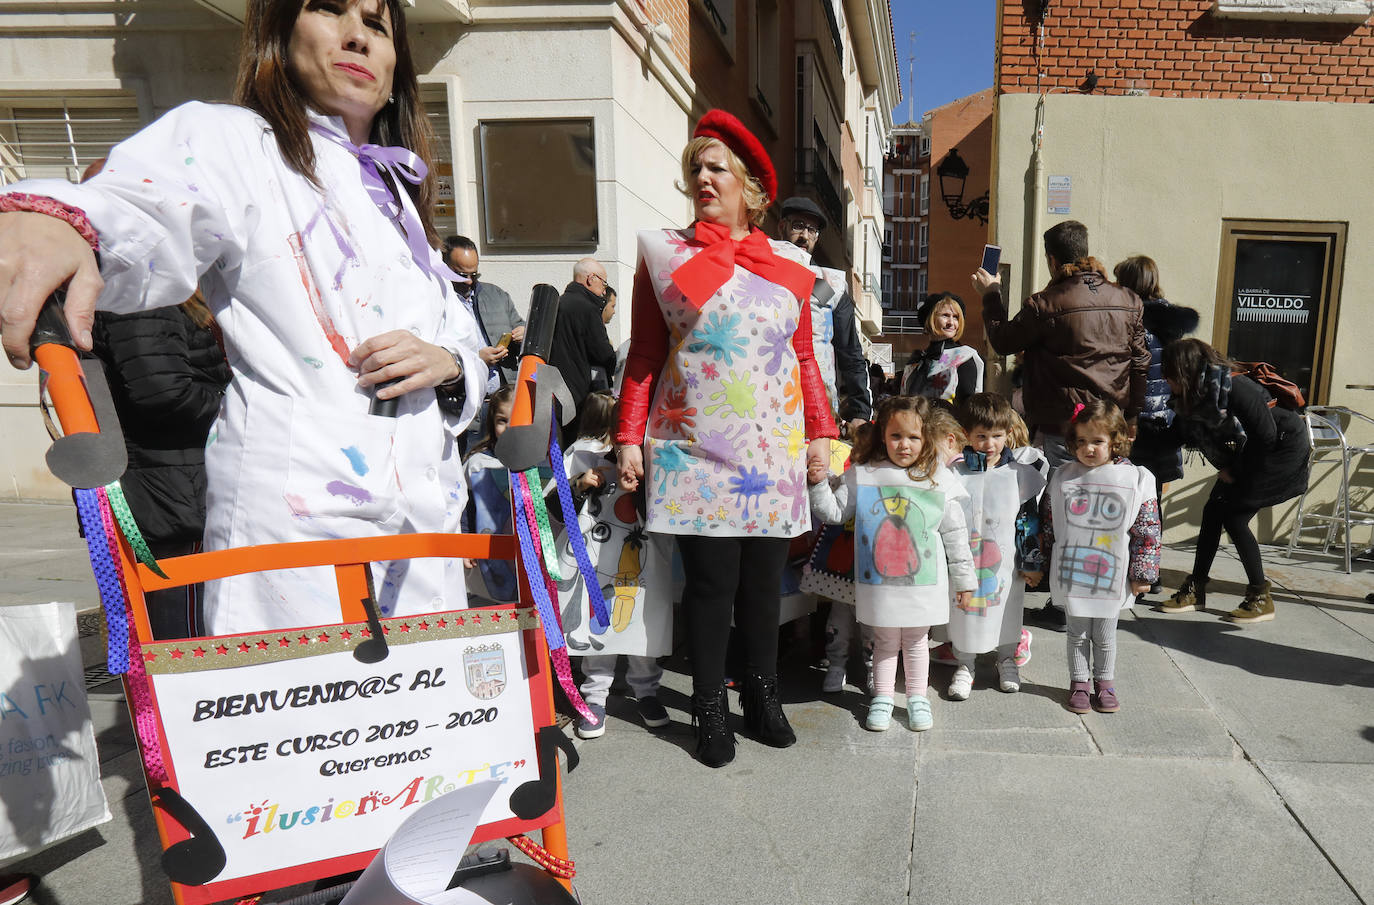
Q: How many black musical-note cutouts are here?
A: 5